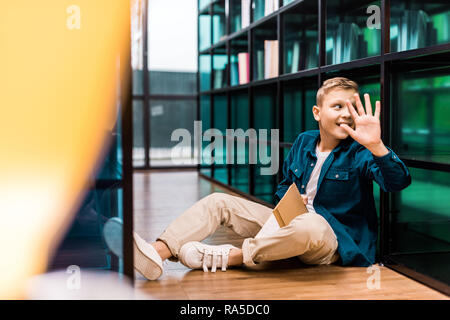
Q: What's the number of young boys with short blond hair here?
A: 1